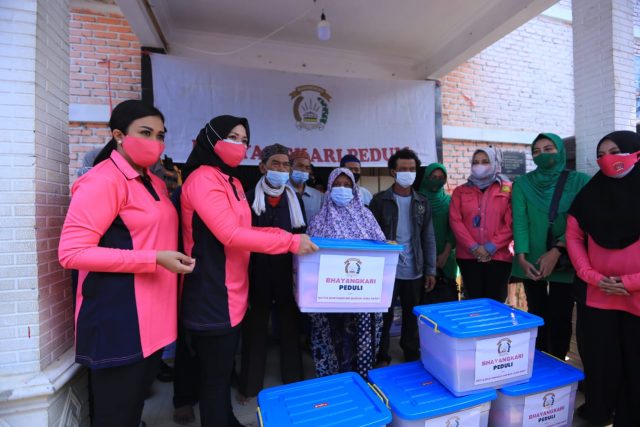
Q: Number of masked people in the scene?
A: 11